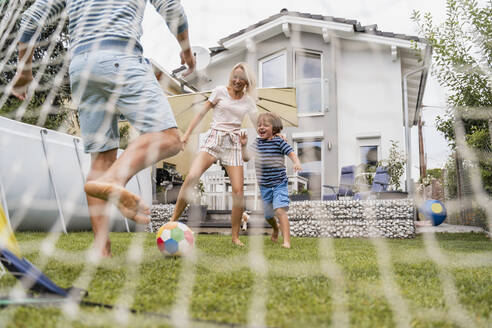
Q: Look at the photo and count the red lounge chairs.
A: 0